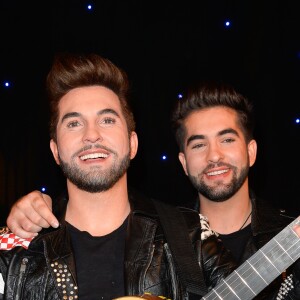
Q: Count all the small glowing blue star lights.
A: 7